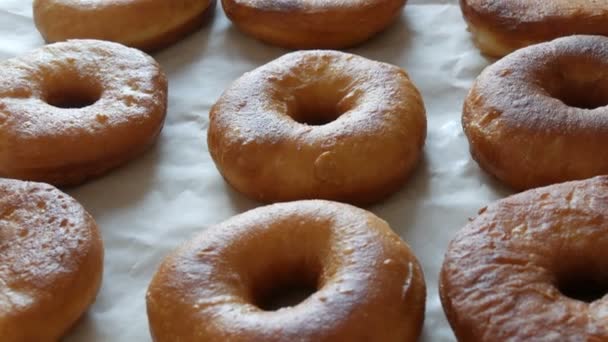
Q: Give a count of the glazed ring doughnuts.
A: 9